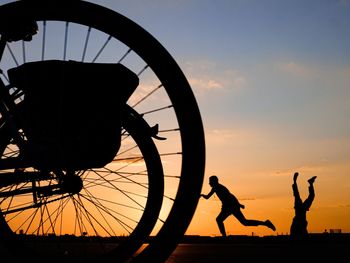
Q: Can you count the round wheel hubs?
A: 1